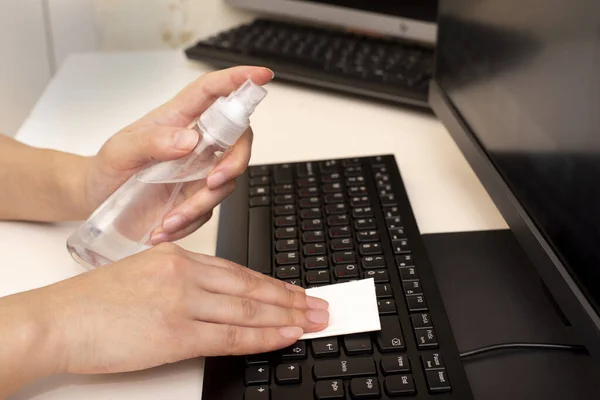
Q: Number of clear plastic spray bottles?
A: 1